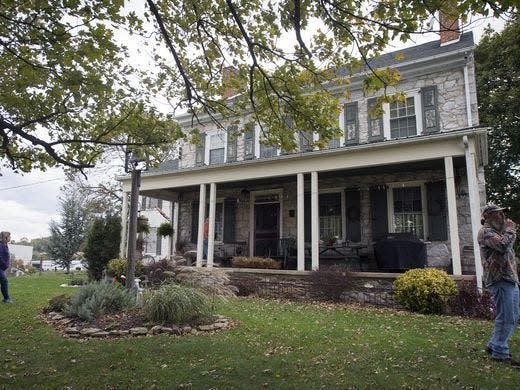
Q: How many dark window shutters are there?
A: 14